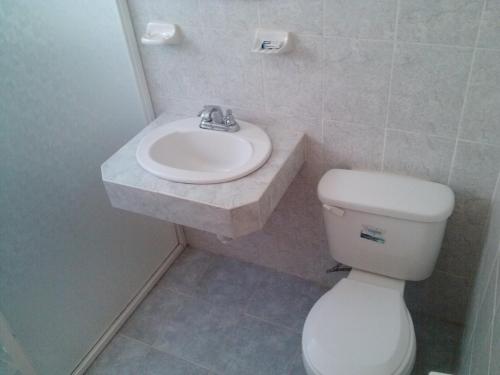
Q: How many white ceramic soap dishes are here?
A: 2